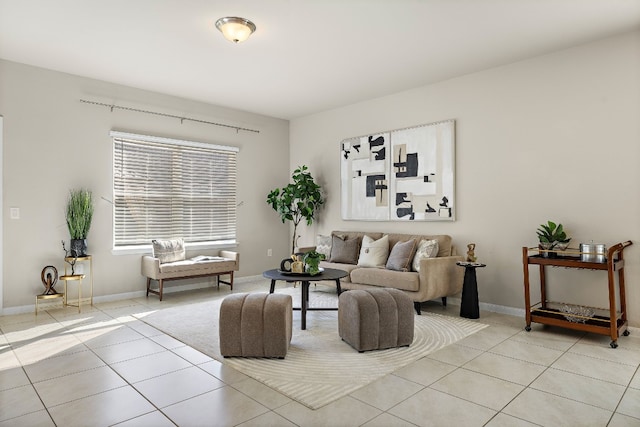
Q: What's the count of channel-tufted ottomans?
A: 2